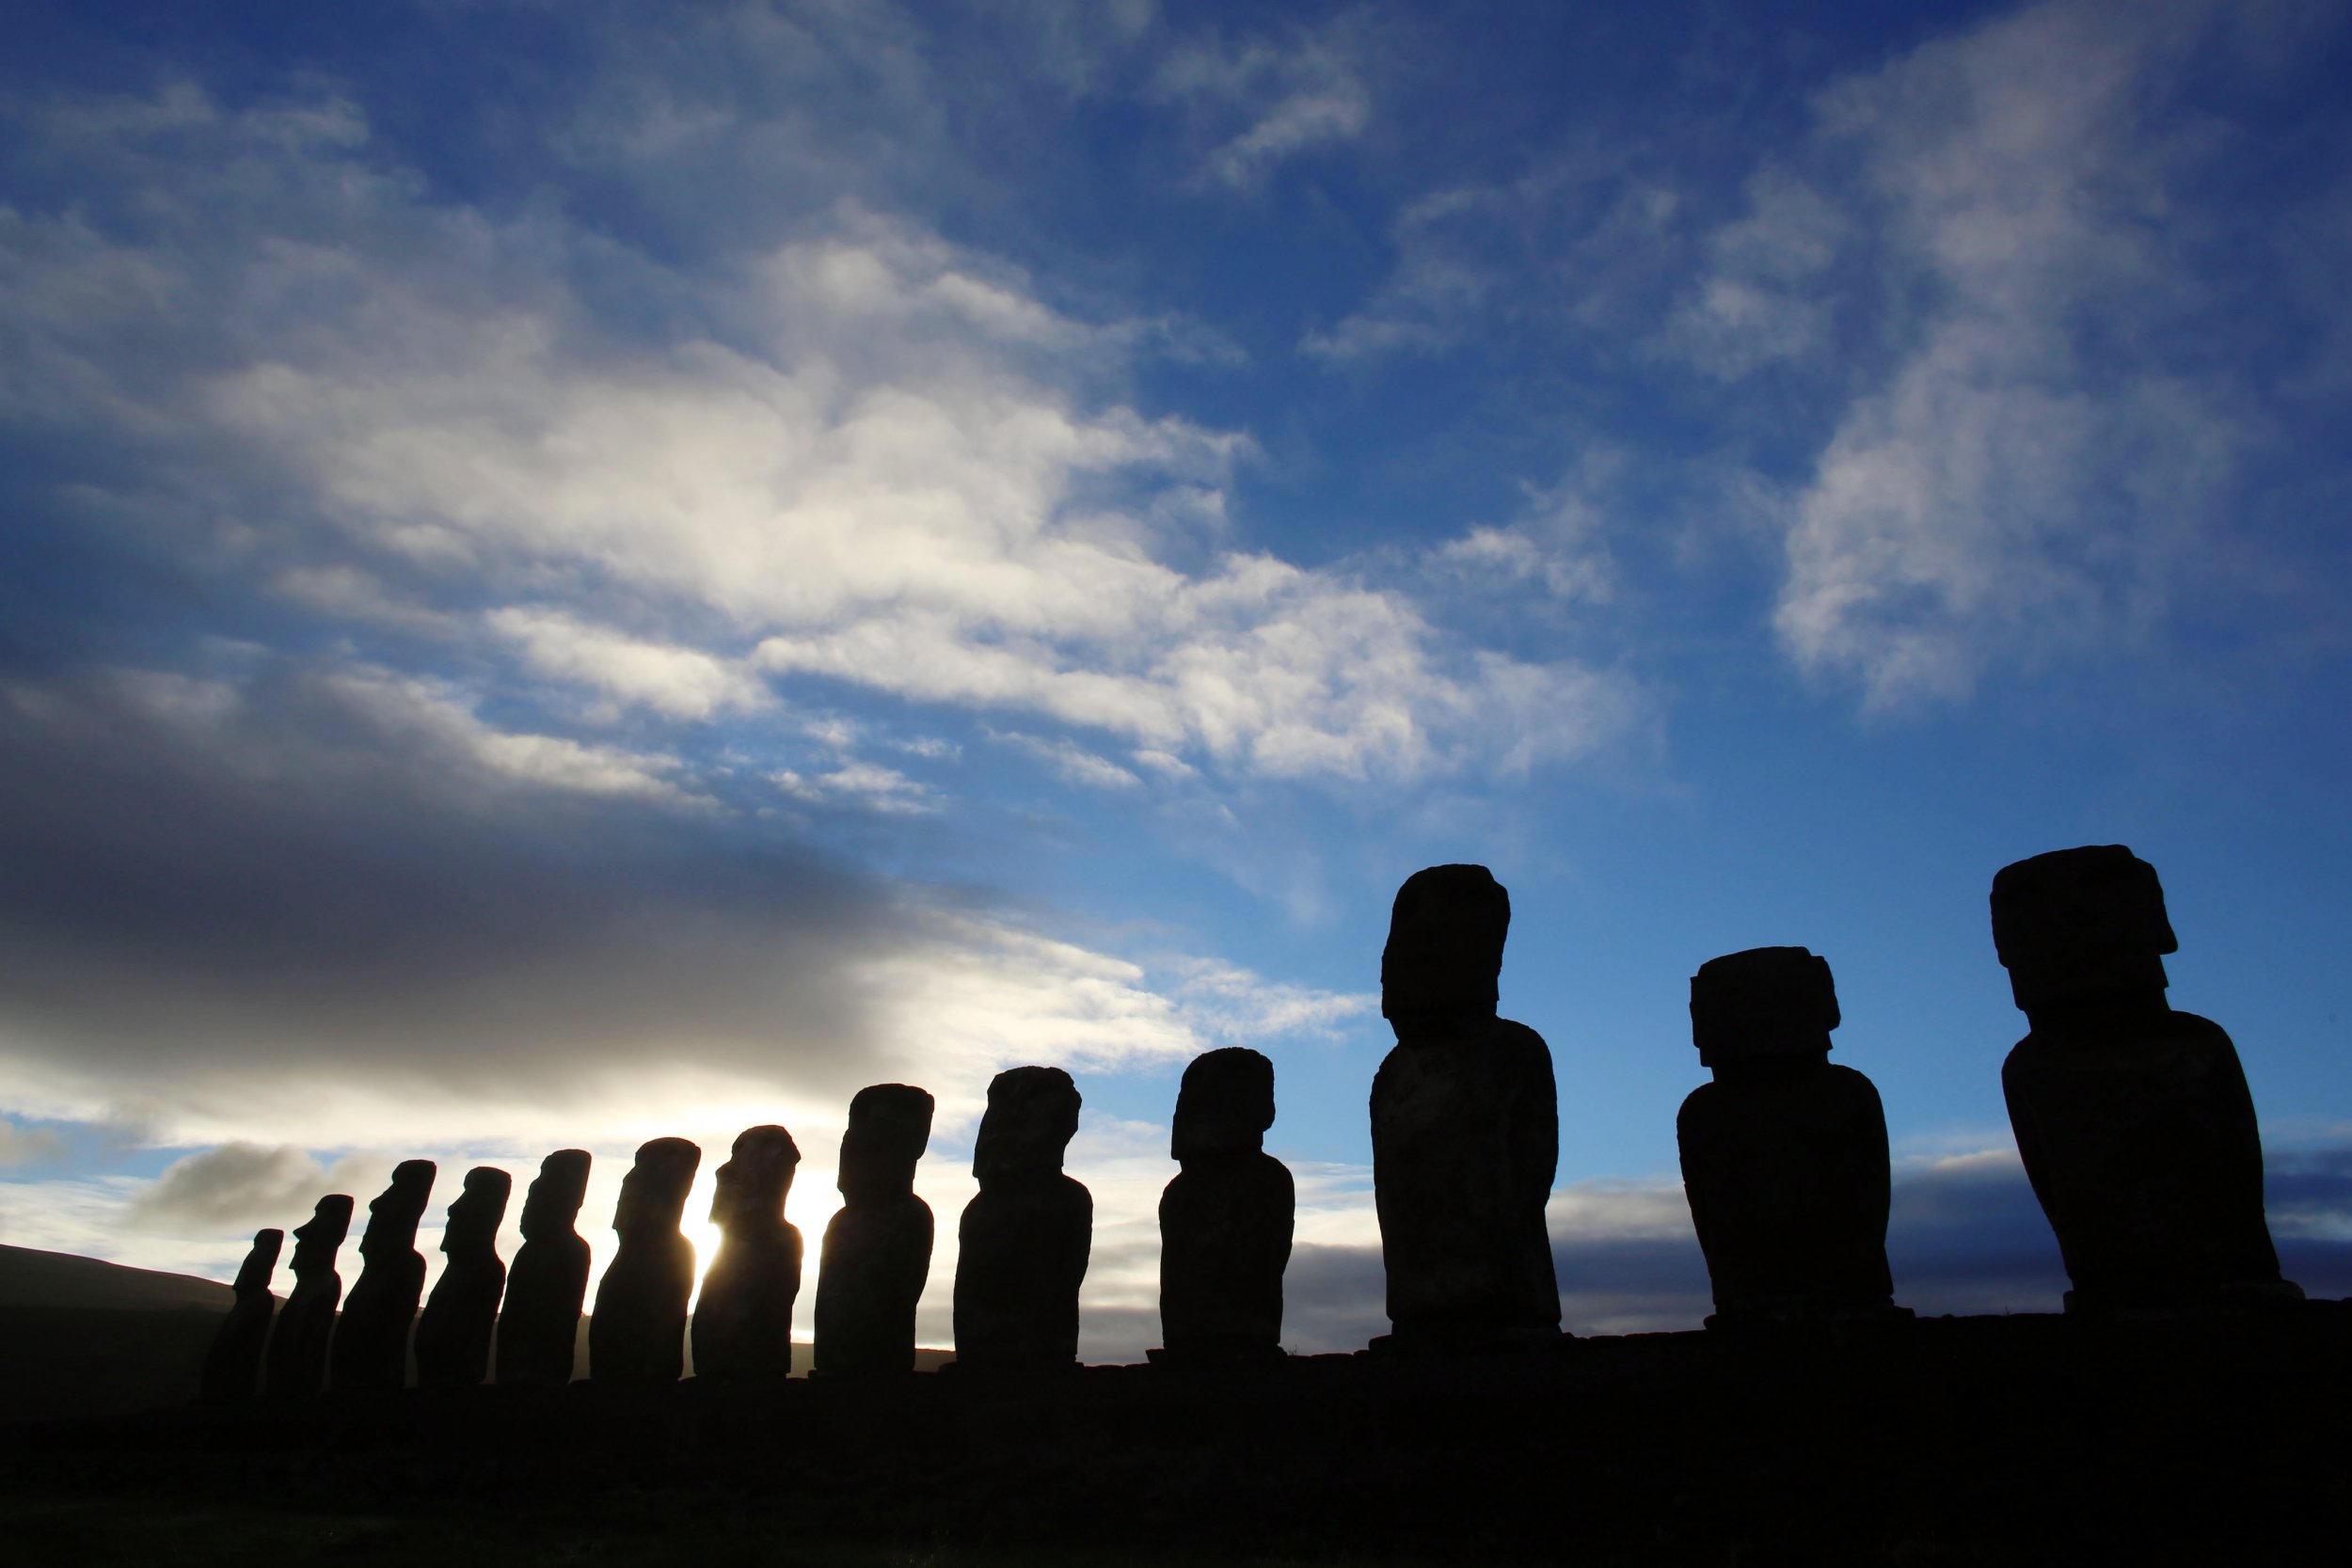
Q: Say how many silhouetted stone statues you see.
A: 13